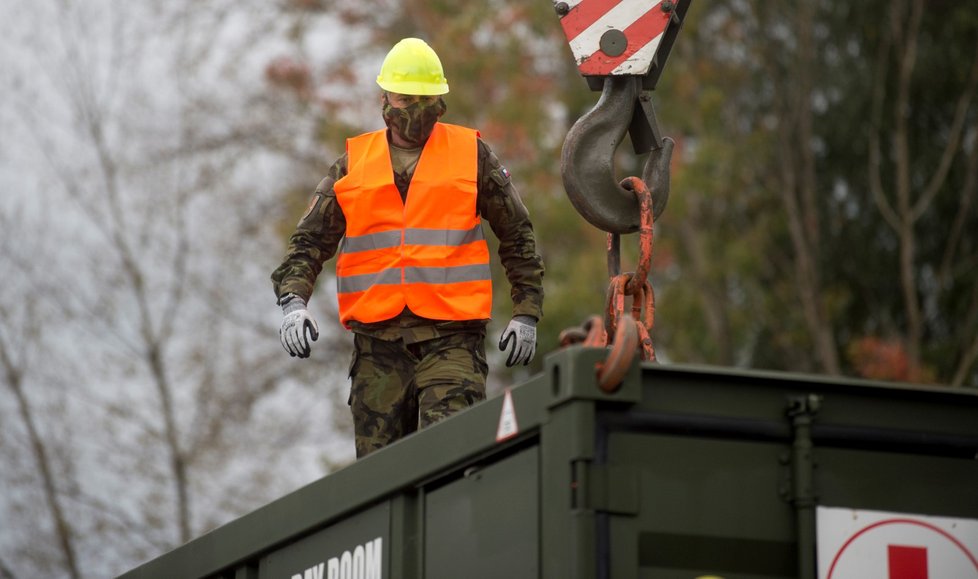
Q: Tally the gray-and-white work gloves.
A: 2